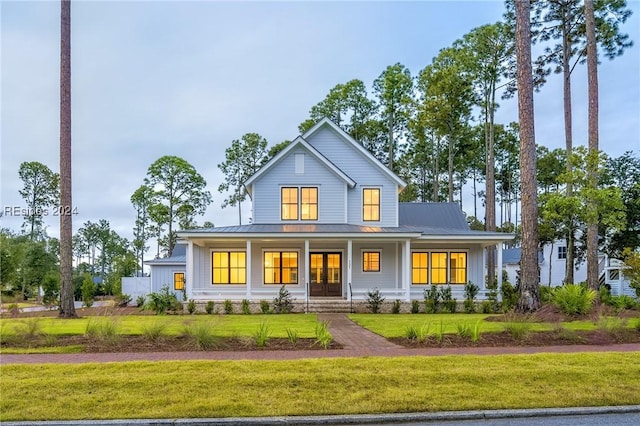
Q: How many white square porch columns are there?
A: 6